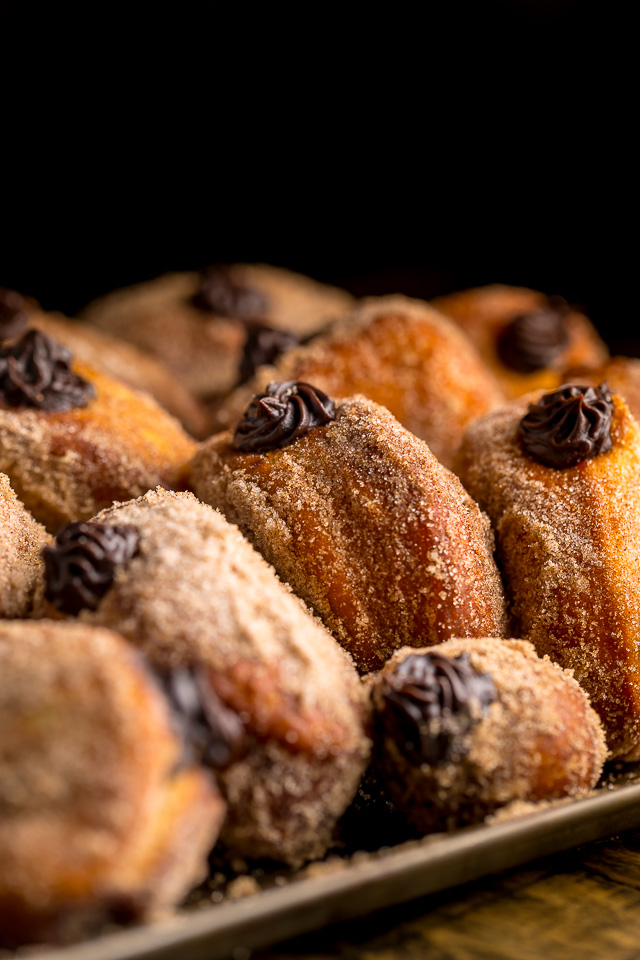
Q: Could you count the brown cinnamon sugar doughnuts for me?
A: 12